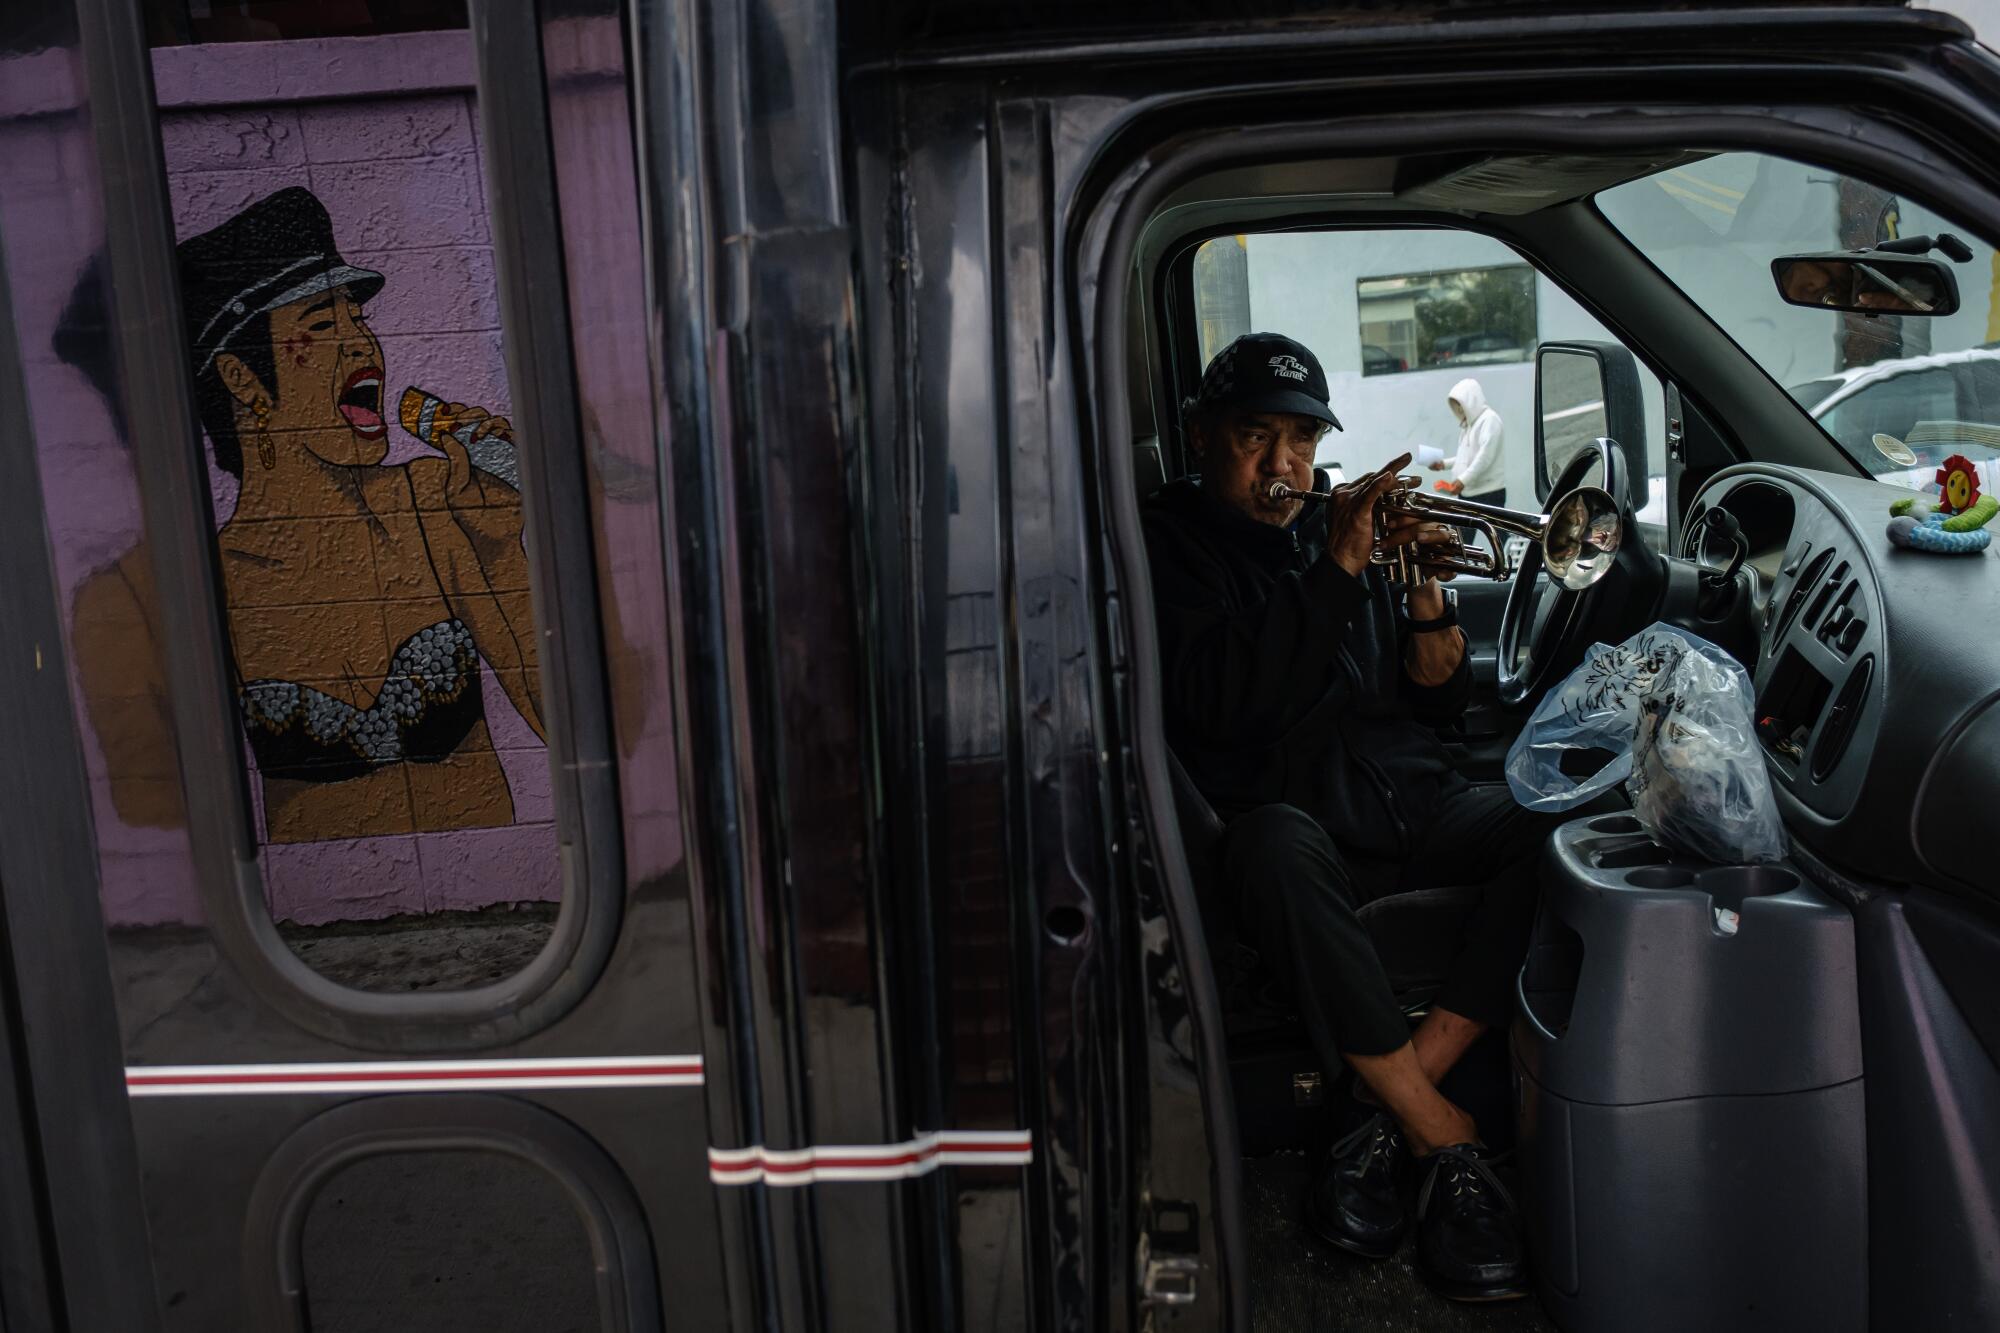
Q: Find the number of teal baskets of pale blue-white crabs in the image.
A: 0